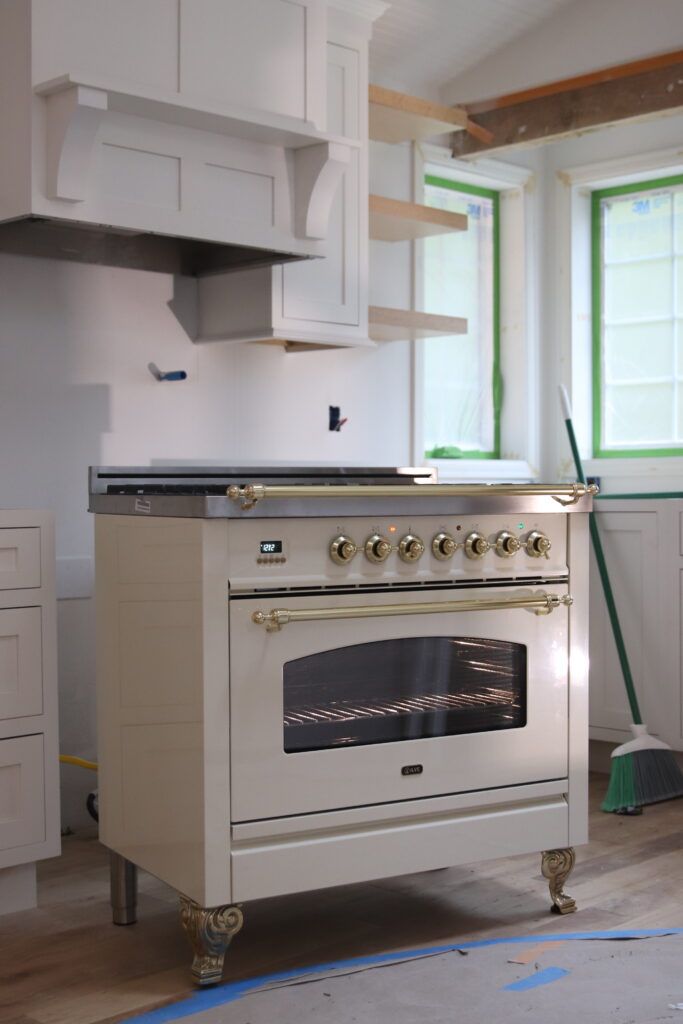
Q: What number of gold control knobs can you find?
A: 7